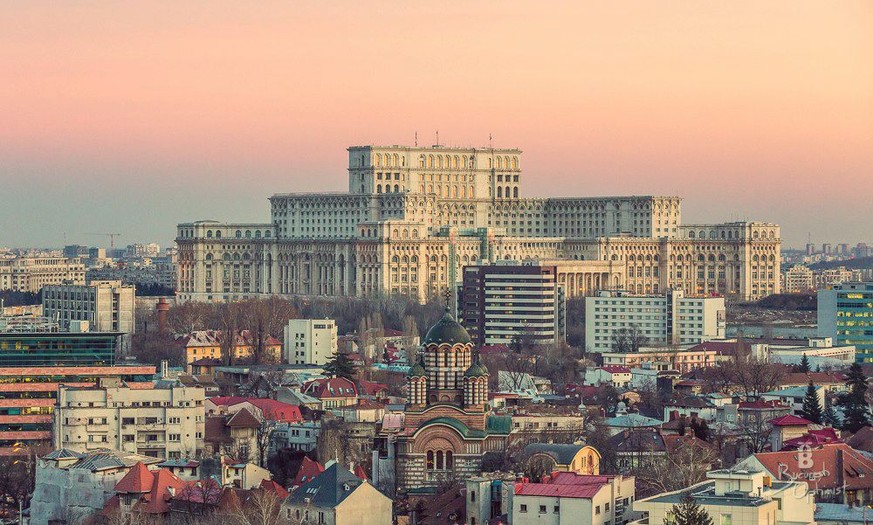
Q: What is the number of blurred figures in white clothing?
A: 0